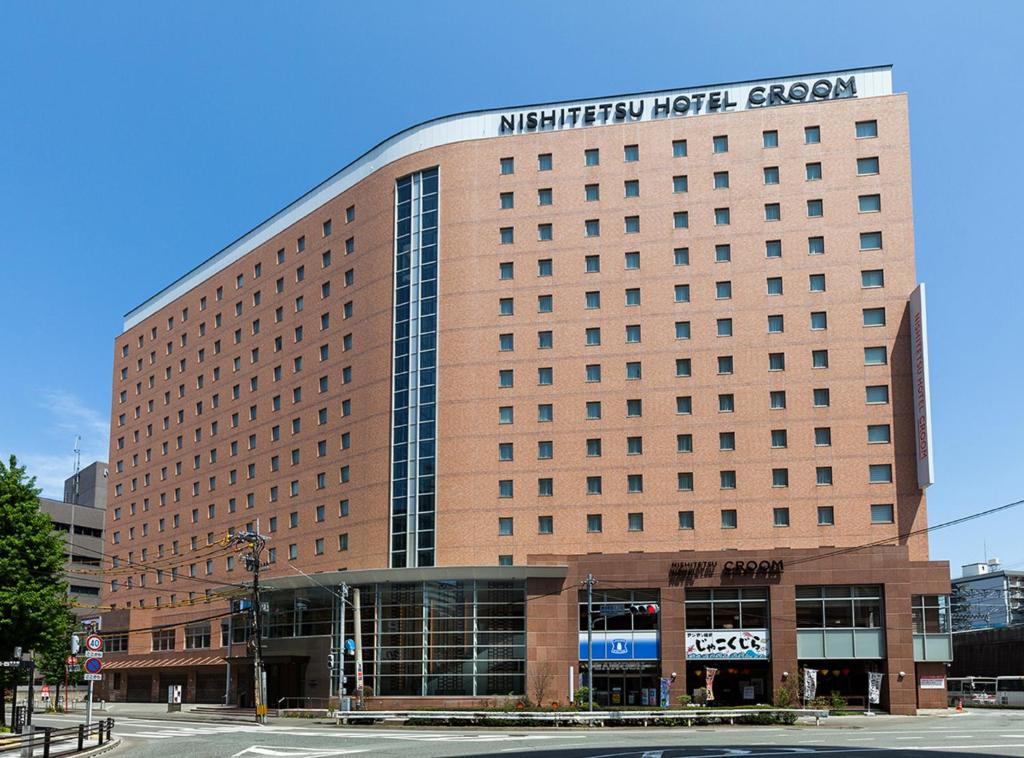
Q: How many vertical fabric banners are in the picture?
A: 4